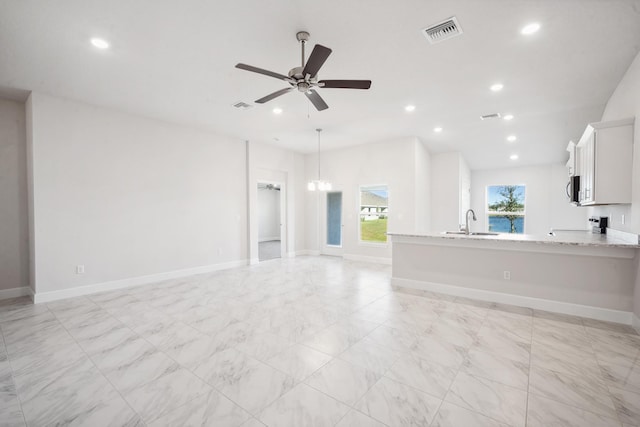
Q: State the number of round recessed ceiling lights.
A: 9